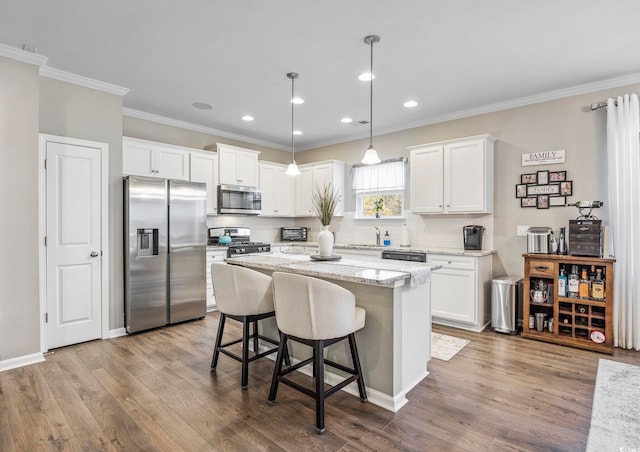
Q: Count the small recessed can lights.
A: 6